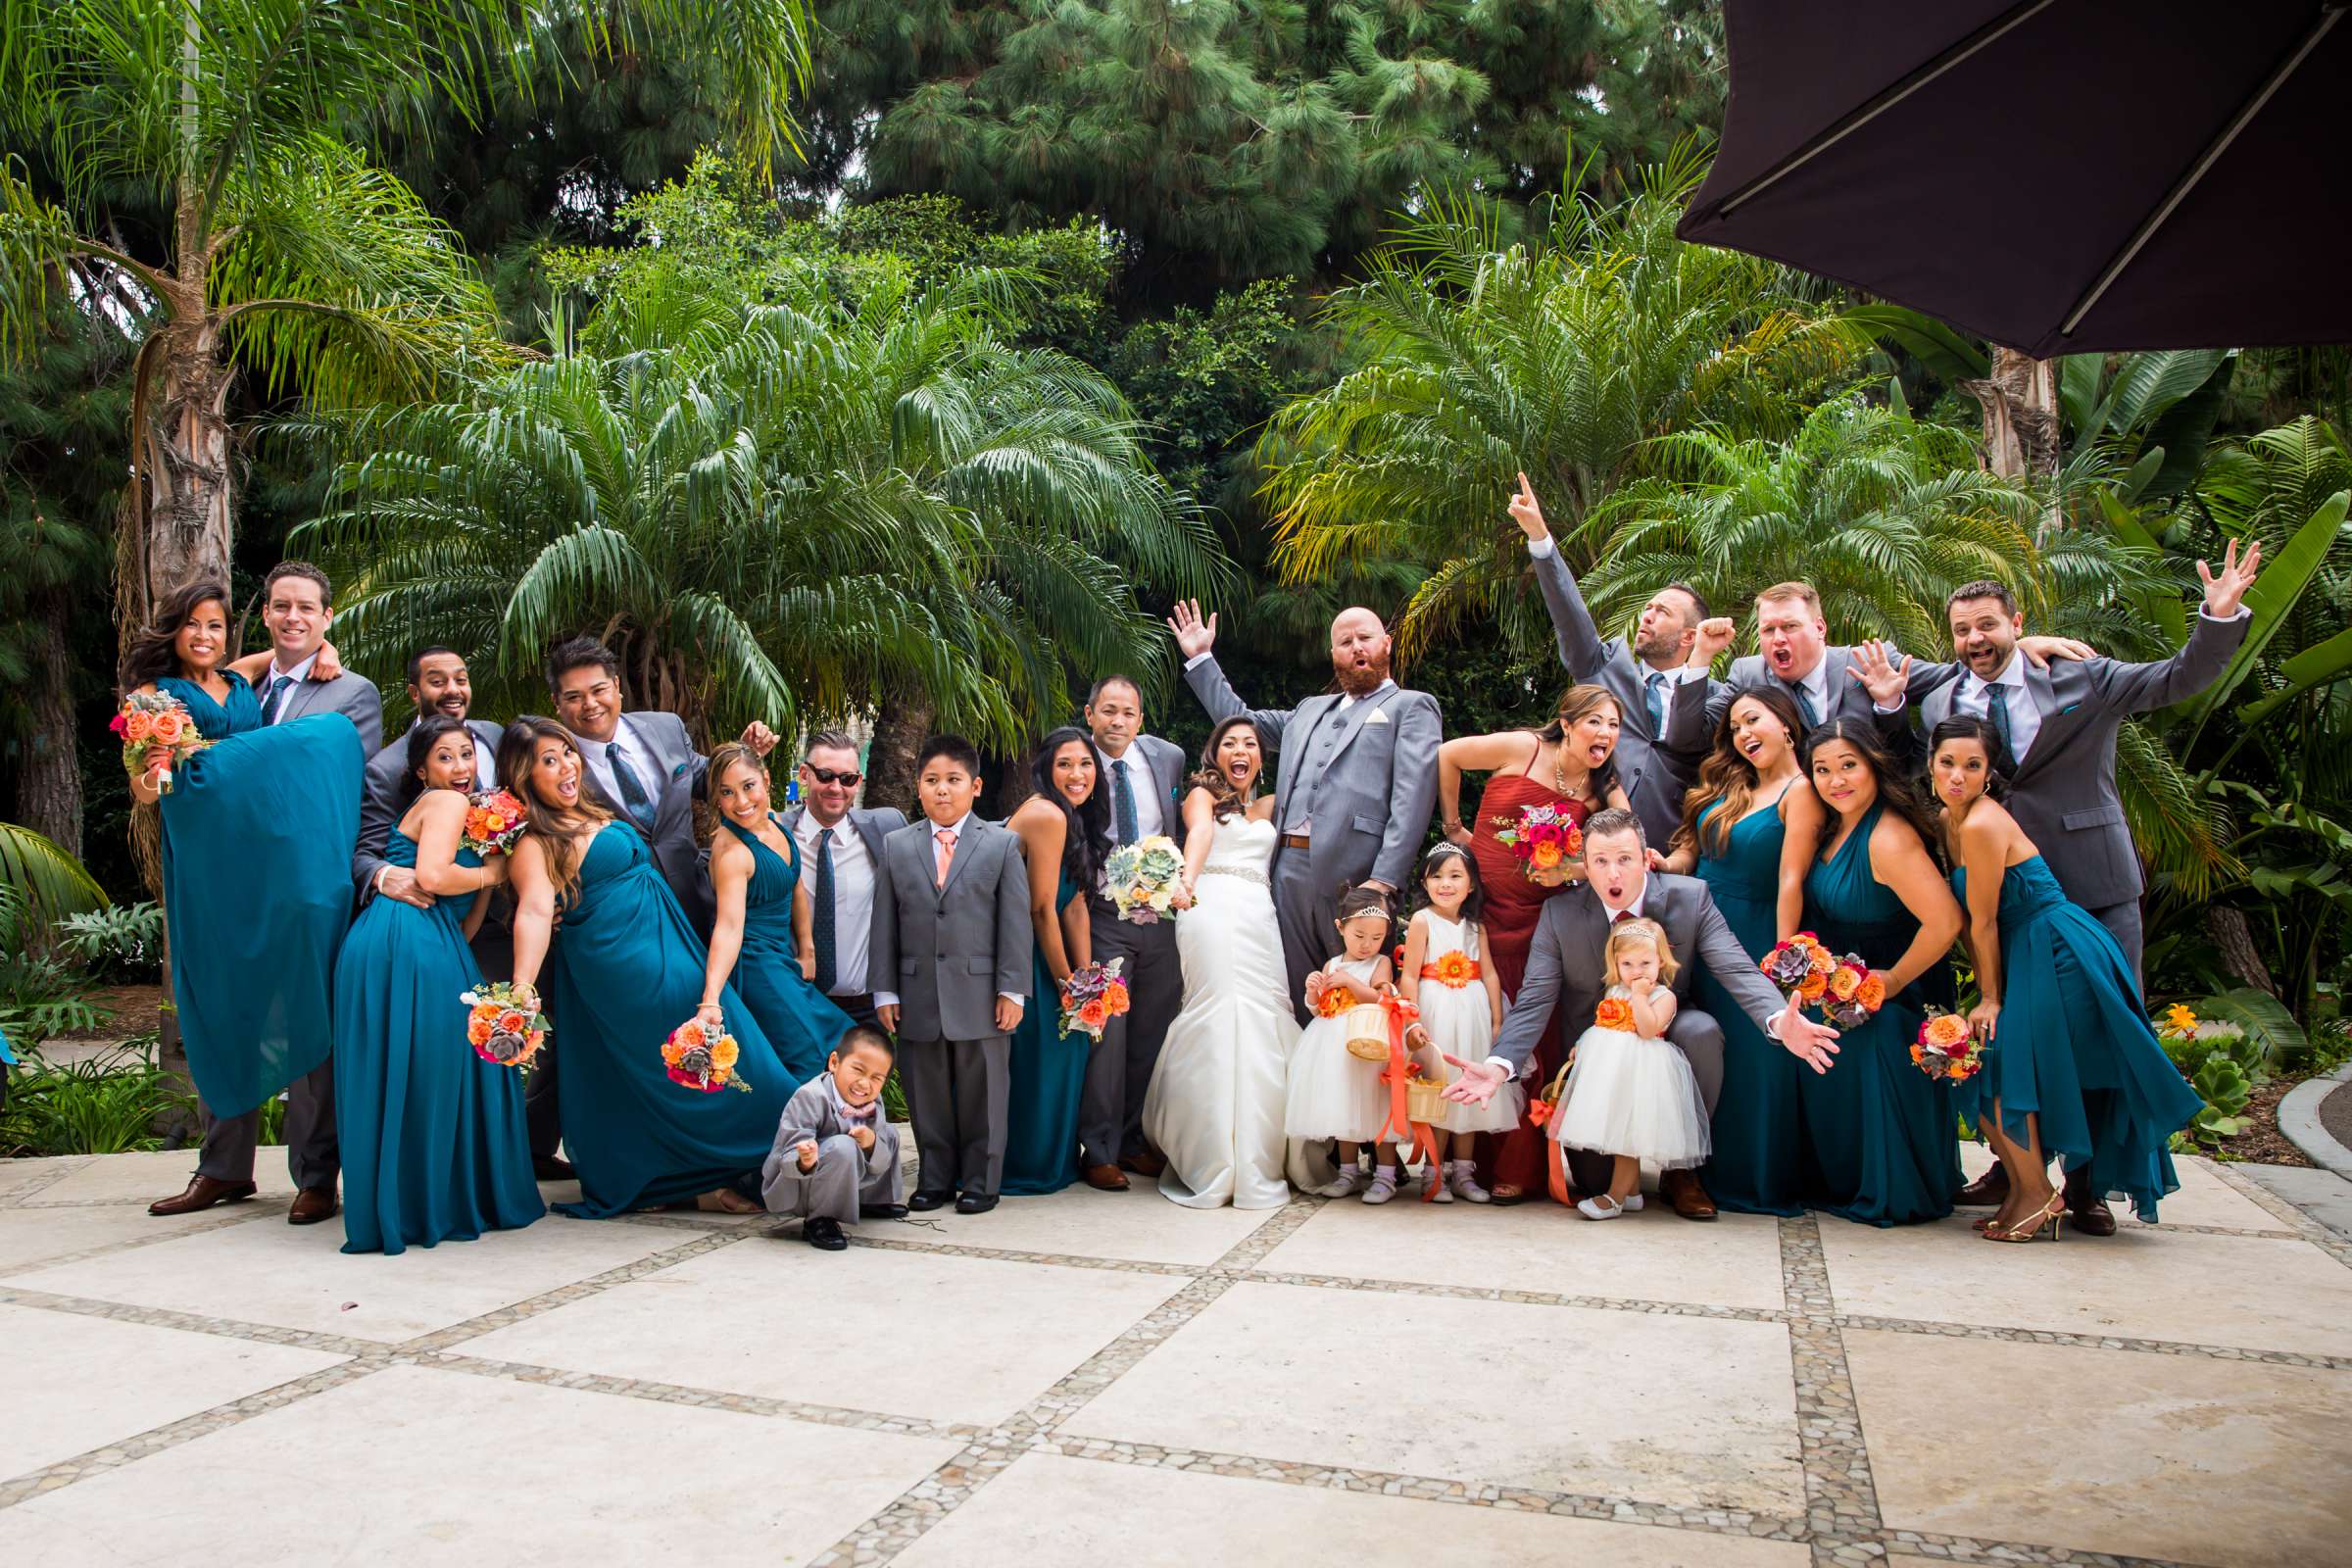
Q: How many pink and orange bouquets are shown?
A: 9